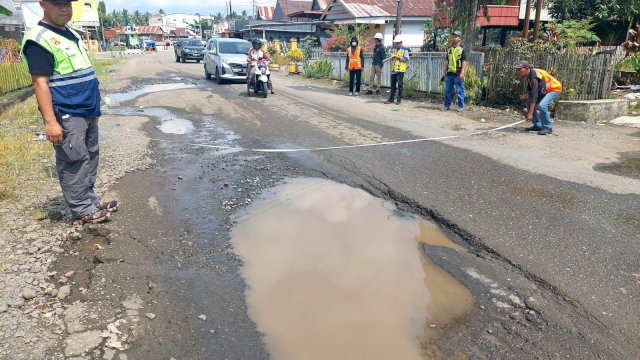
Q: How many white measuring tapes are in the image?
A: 1